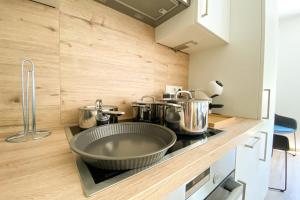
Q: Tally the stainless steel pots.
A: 3